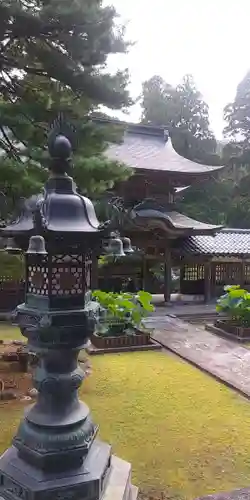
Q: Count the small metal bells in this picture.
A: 4